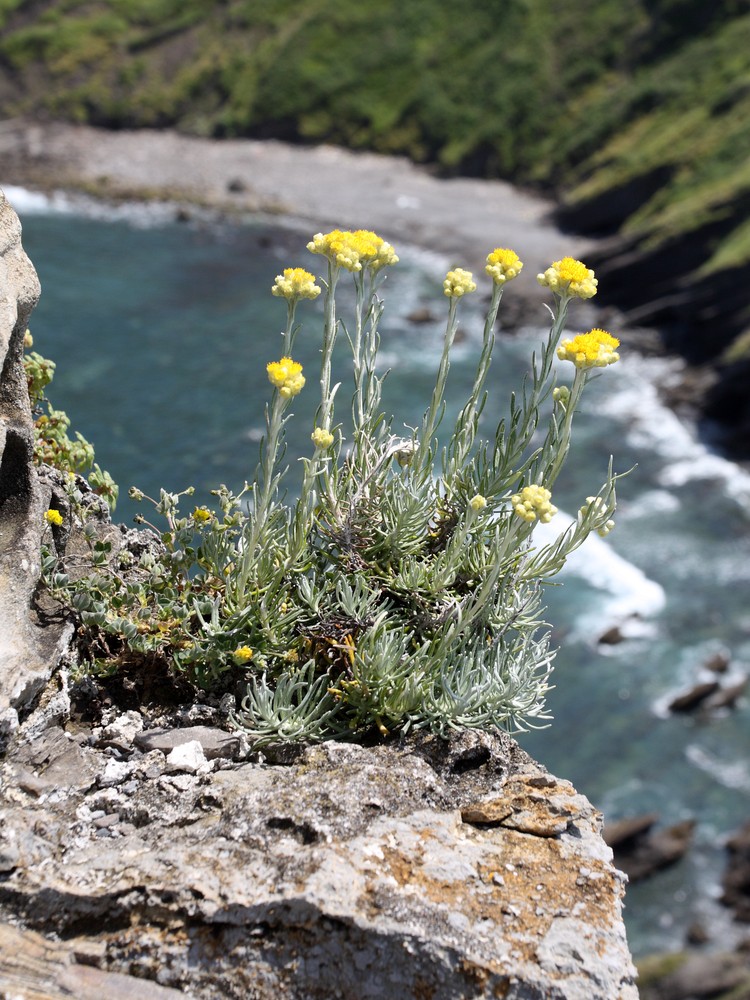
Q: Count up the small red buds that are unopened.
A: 0